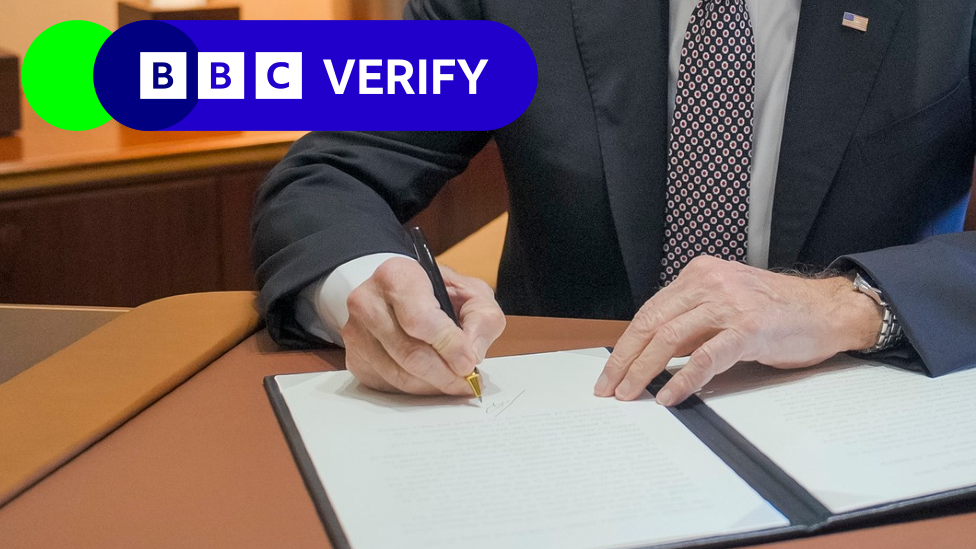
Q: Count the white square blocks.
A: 3